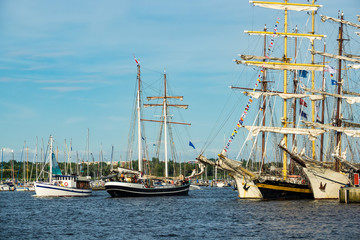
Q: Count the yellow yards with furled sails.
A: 3